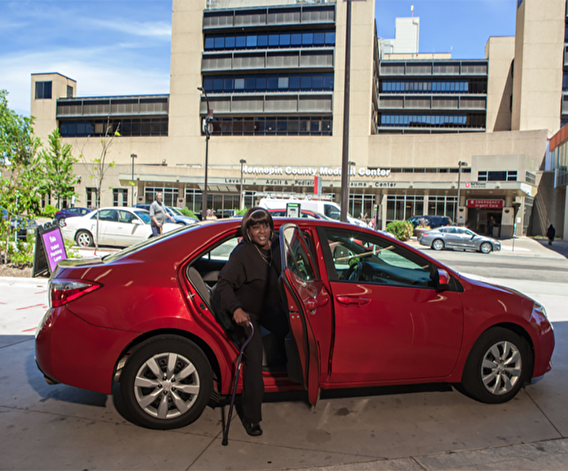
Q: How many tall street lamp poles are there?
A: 2